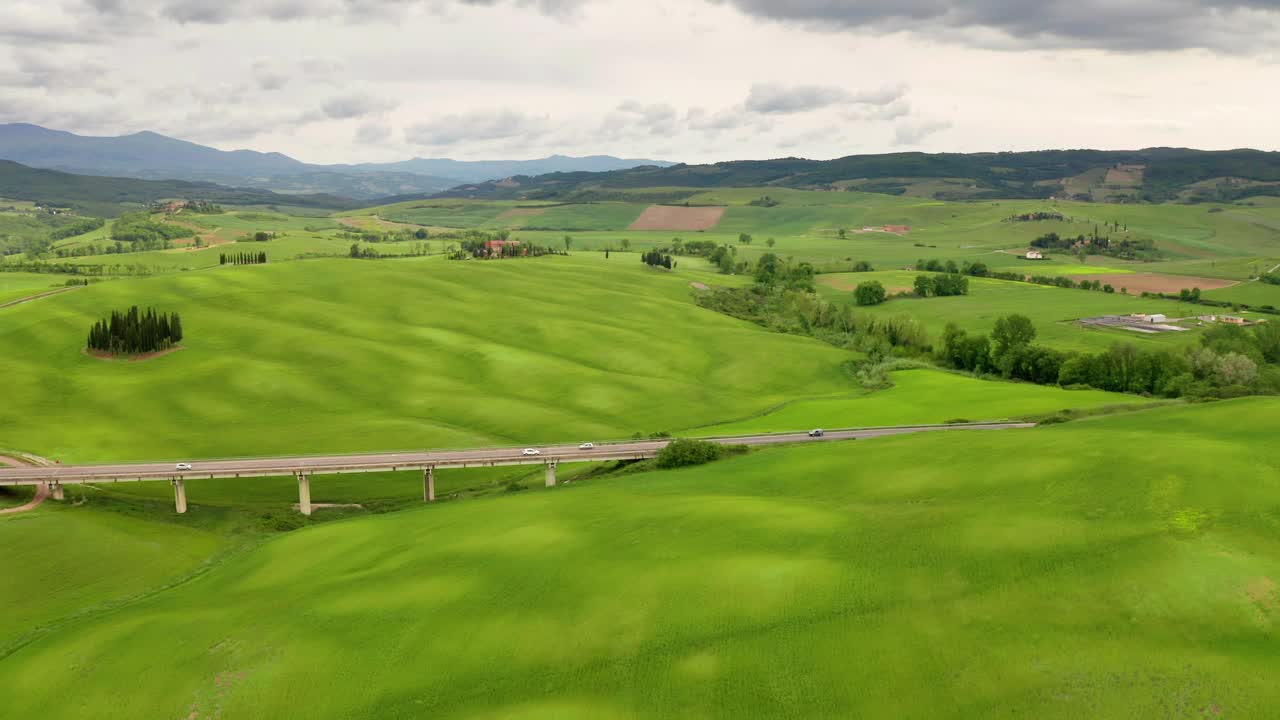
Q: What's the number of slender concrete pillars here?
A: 5